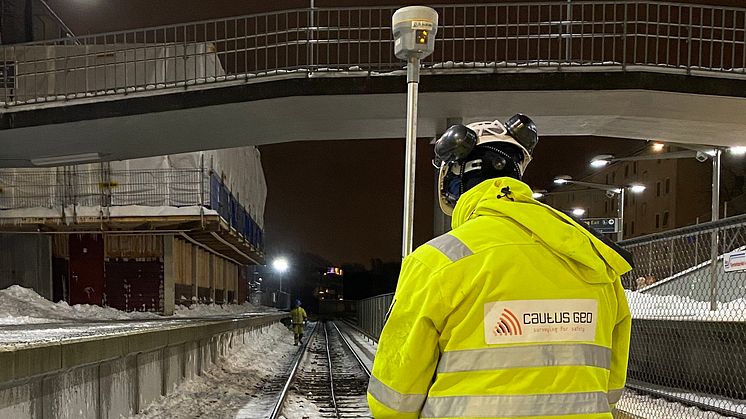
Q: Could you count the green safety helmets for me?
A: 0